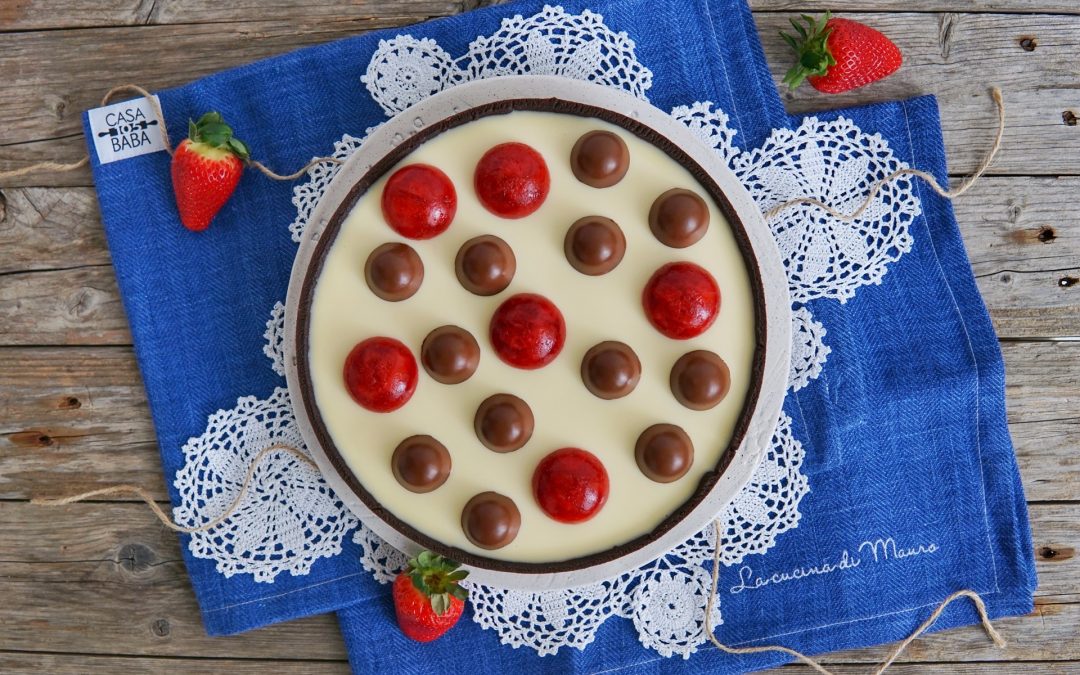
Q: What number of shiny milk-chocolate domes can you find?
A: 12